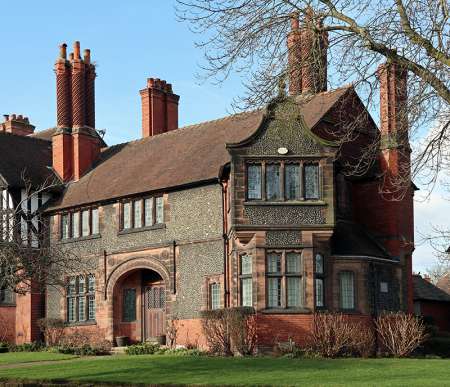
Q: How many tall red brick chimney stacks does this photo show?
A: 4